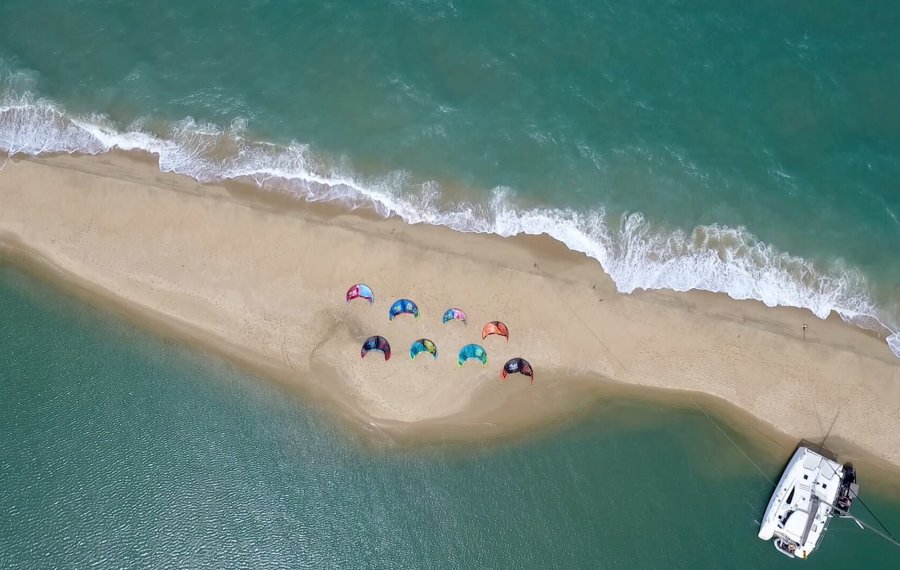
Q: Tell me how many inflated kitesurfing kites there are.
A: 8